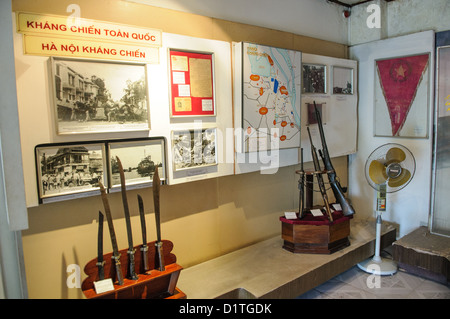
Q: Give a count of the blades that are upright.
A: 5